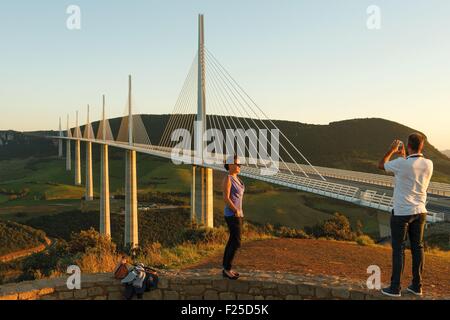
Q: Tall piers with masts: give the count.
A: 7